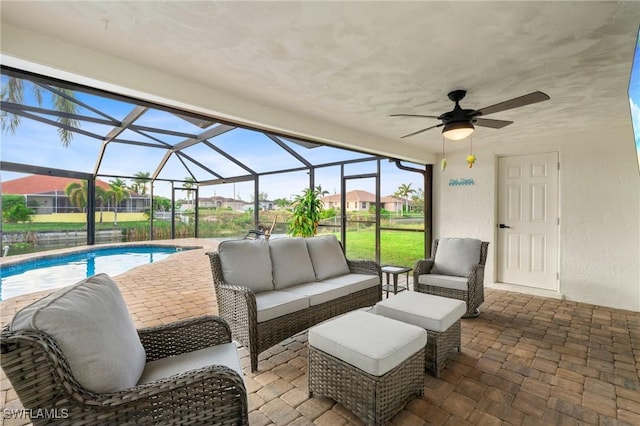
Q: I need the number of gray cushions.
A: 12